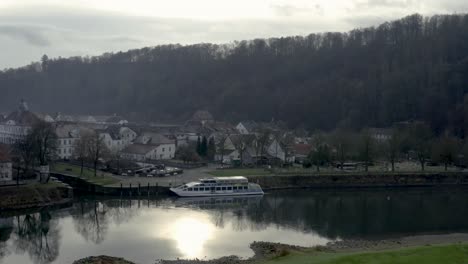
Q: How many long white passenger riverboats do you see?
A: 1